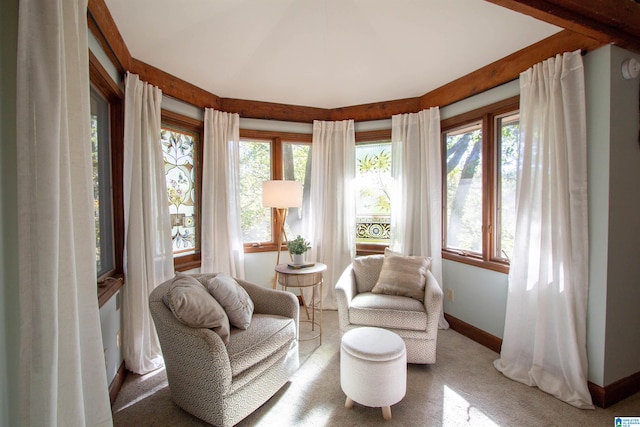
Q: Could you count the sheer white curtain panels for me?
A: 6